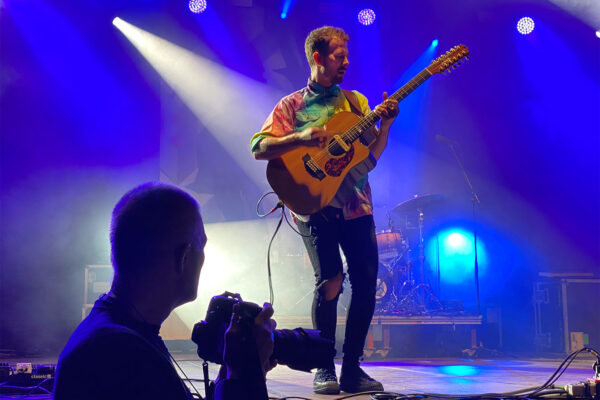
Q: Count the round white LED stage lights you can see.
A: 3